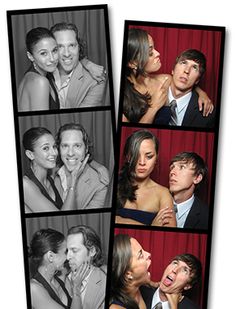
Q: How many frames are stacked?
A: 6